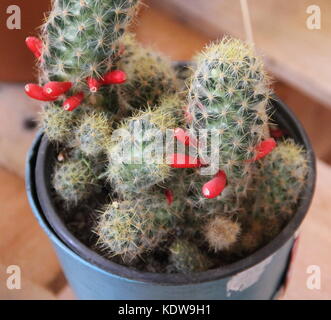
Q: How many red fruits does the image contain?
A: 11